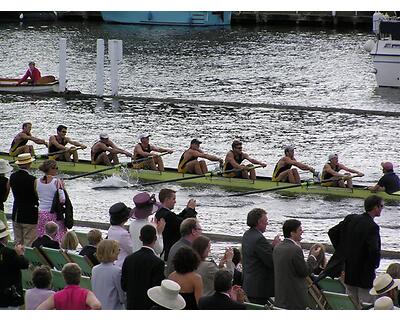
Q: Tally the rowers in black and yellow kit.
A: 8